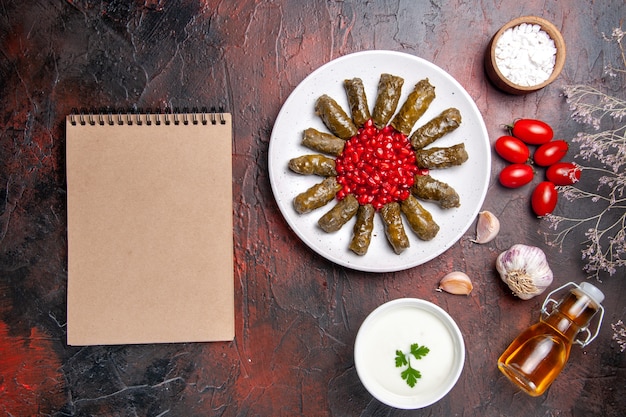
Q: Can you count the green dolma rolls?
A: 14